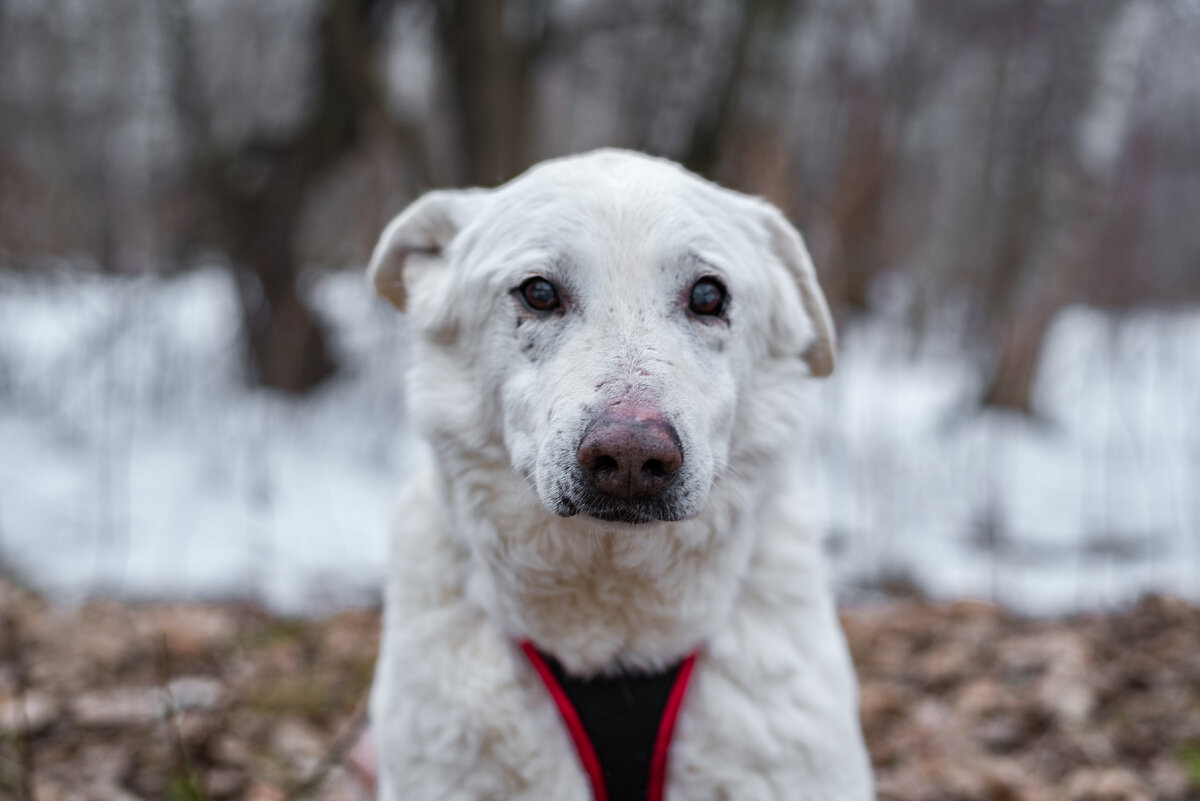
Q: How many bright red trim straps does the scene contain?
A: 2